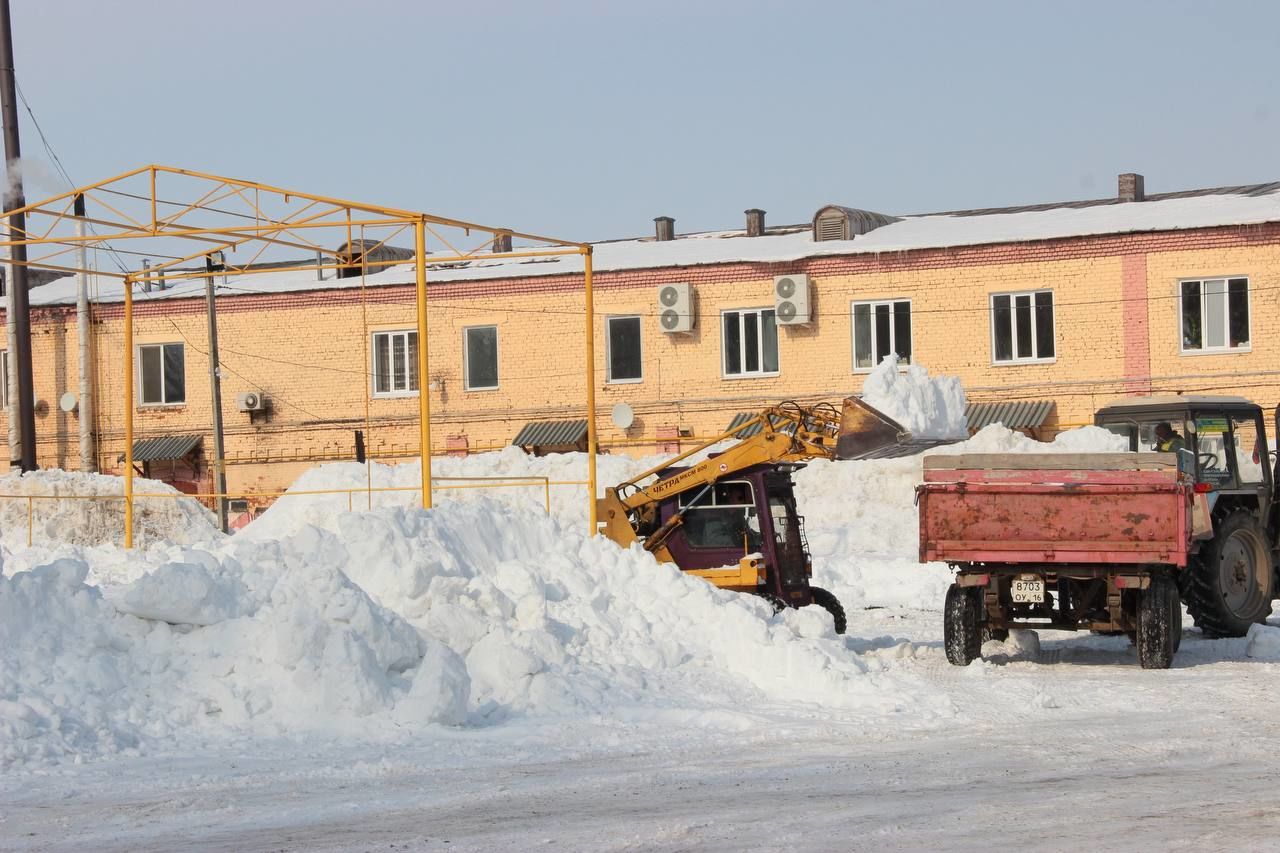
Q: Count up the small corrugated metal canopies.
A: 4